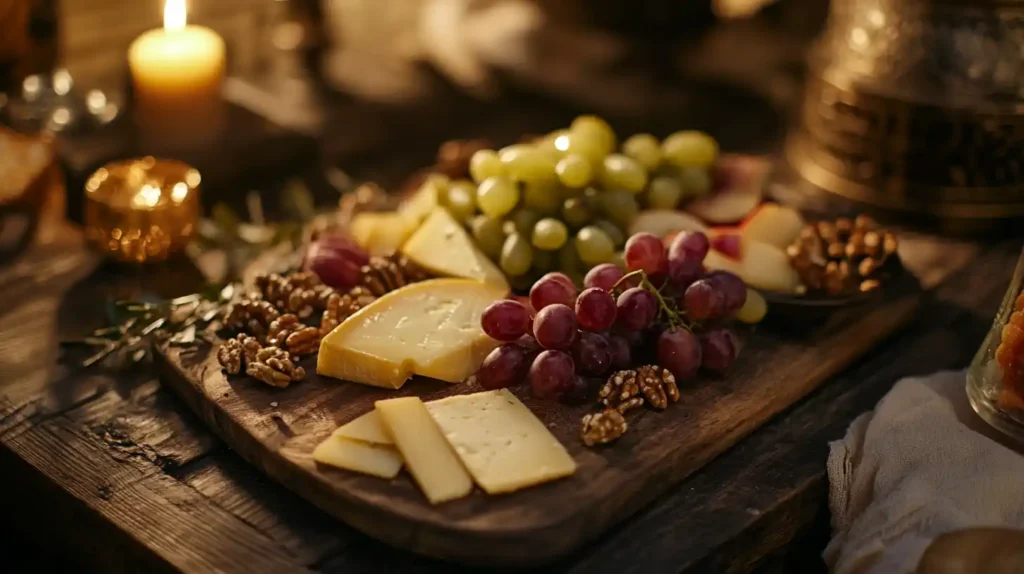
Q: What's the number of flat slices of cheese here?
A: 4